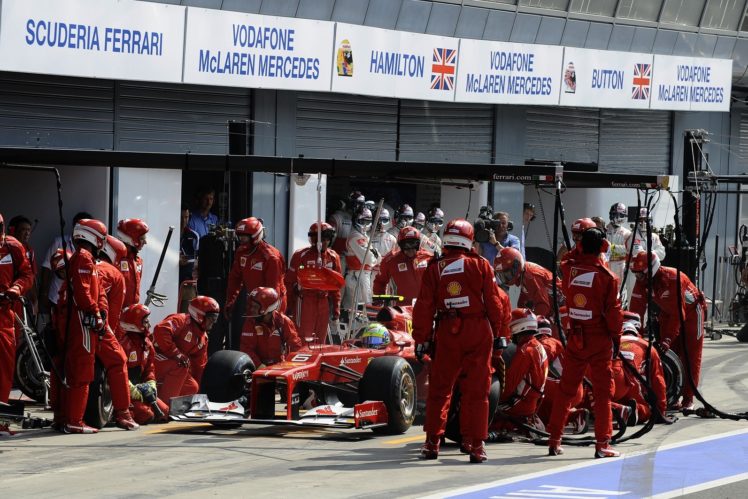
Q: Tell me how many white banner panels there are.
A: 6